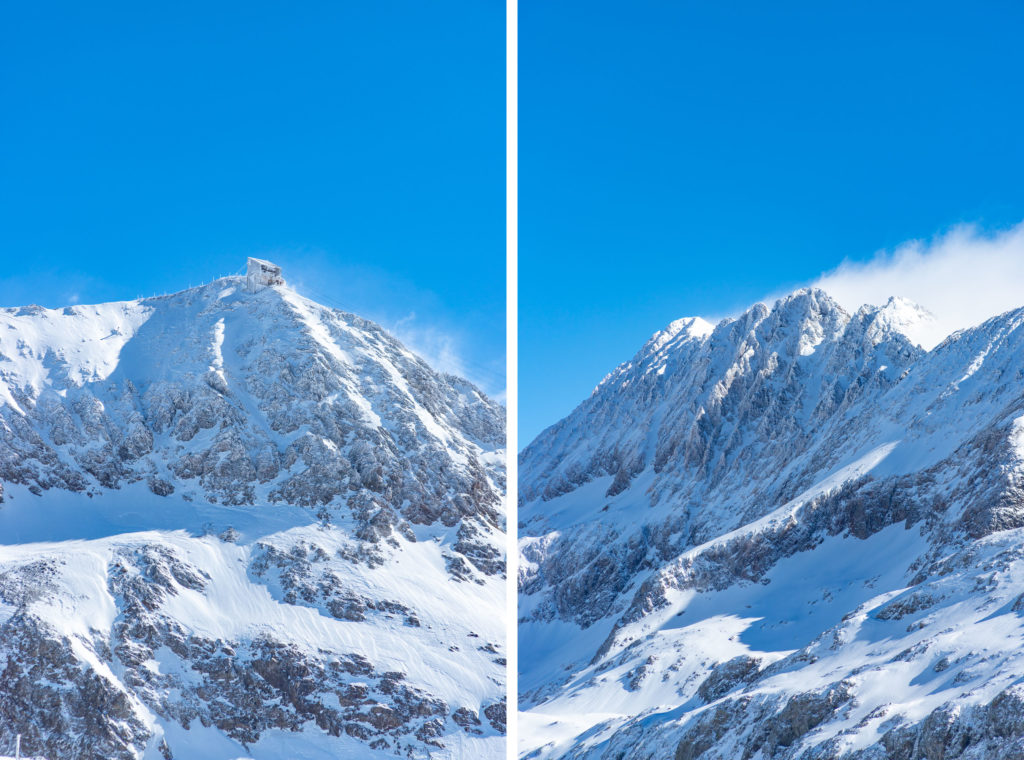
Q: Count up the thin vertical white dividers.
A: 1